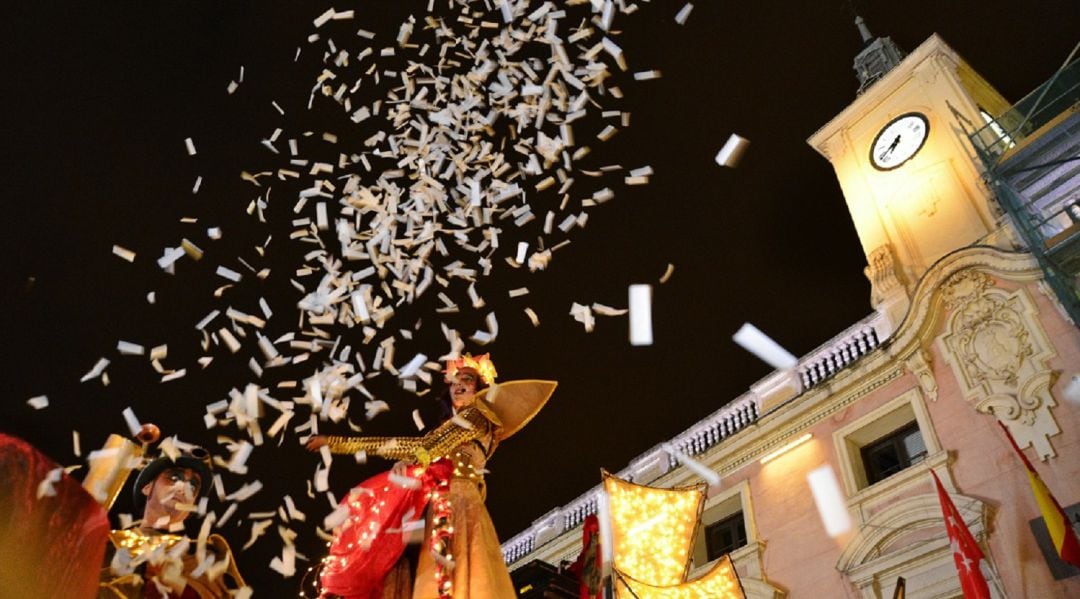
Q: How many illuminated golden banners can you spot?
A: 2